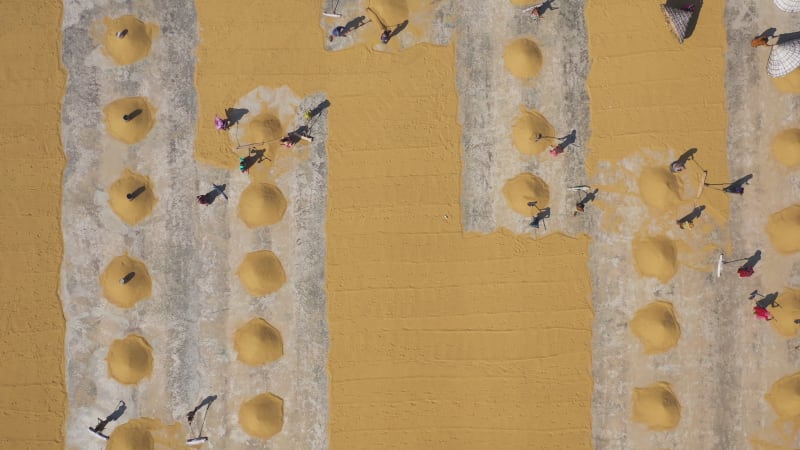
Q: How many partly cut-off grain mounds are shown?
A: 8